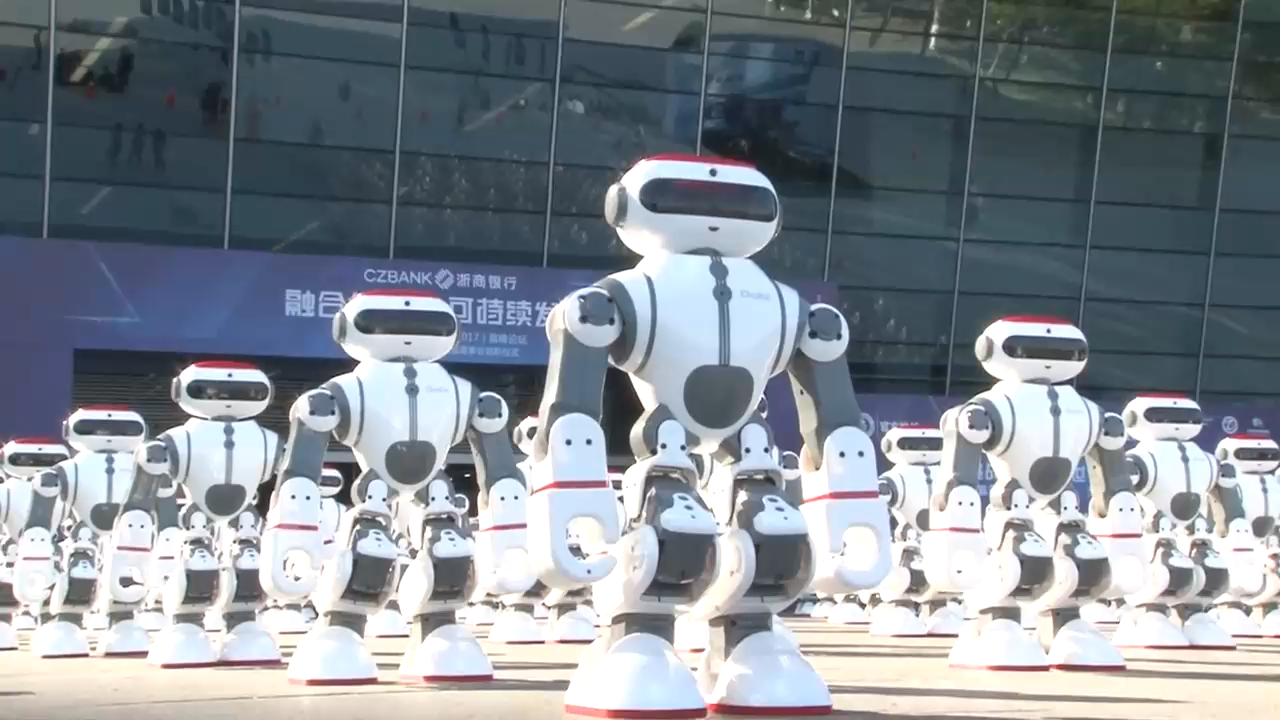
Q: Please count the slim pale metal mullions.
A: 9